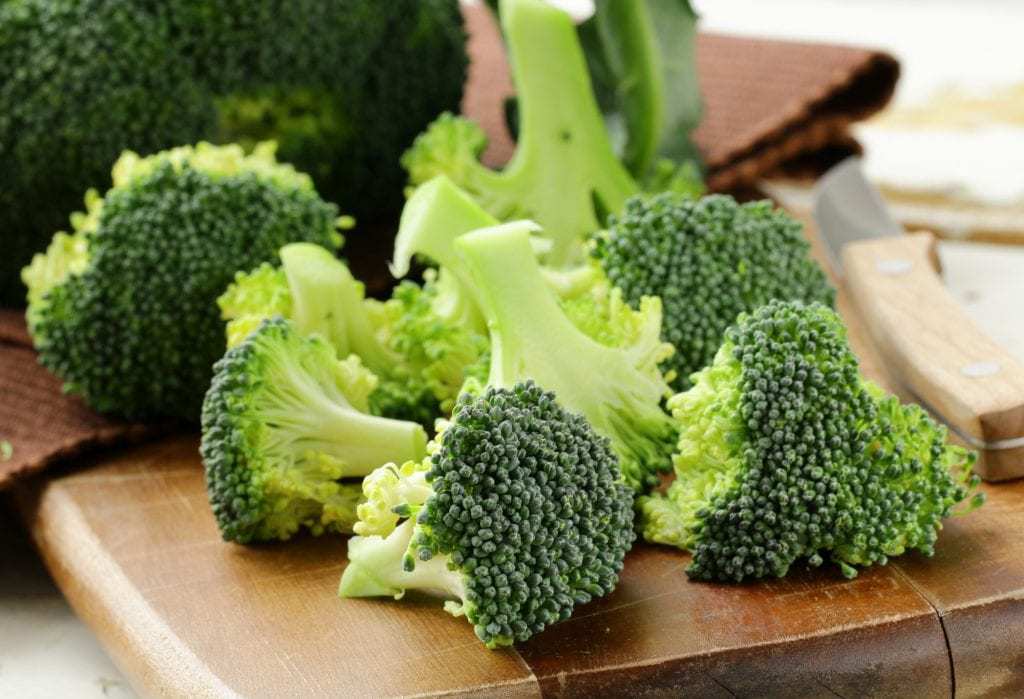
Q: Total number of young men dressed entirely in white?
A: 0